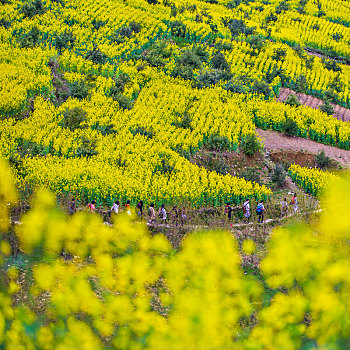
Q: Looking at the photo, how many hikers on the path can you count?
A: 14